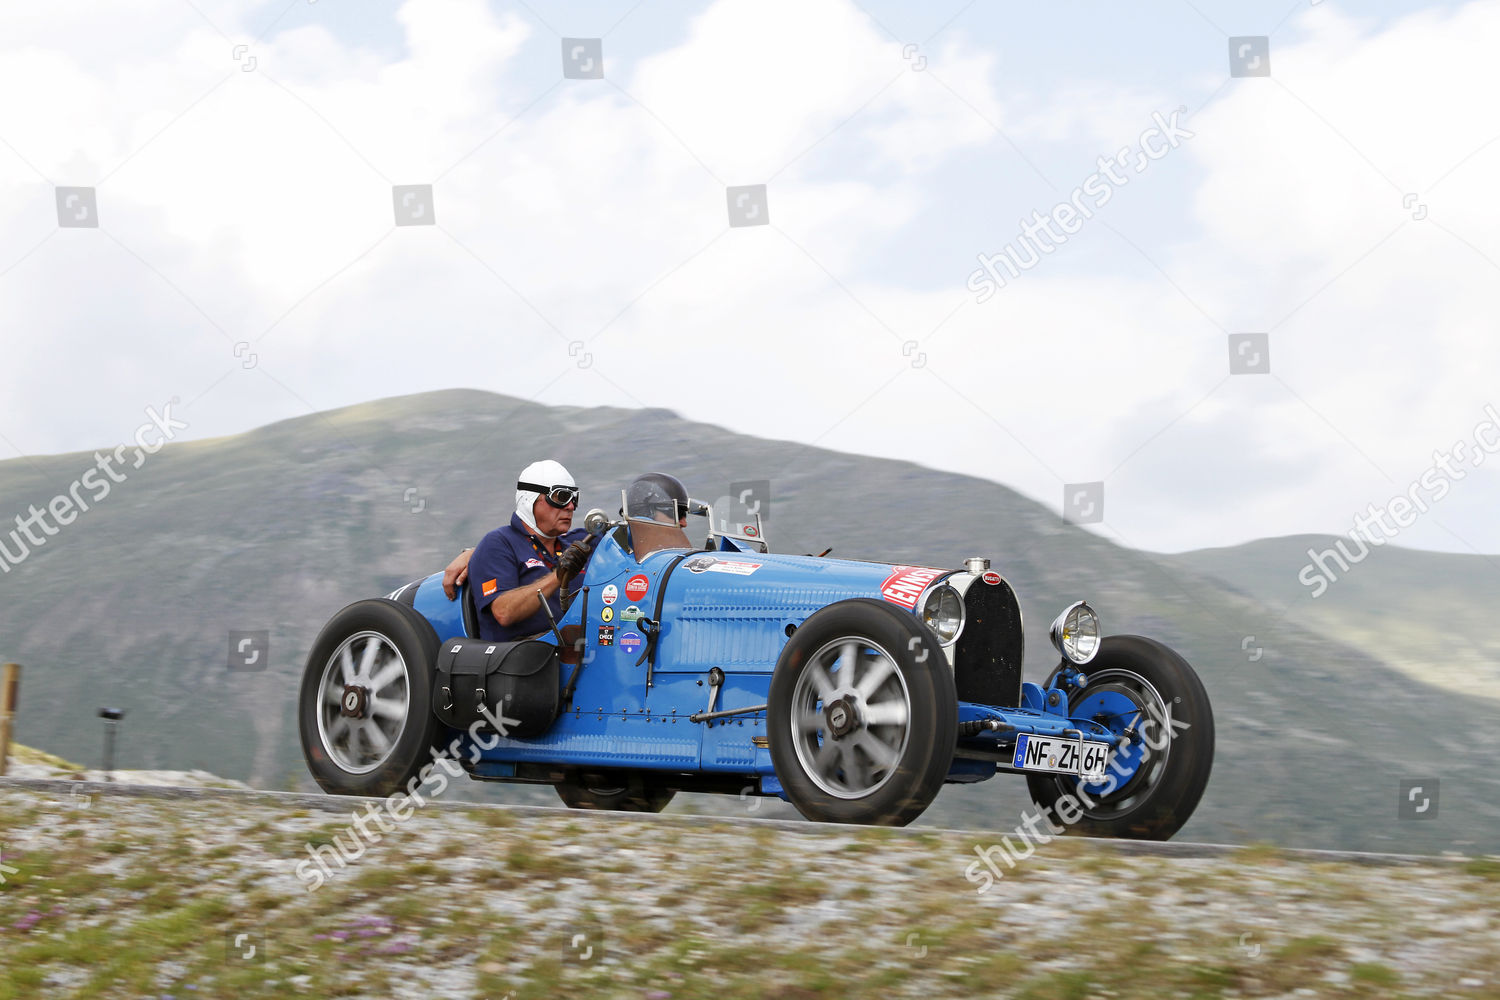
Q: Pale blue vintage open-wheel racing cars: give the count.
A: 1